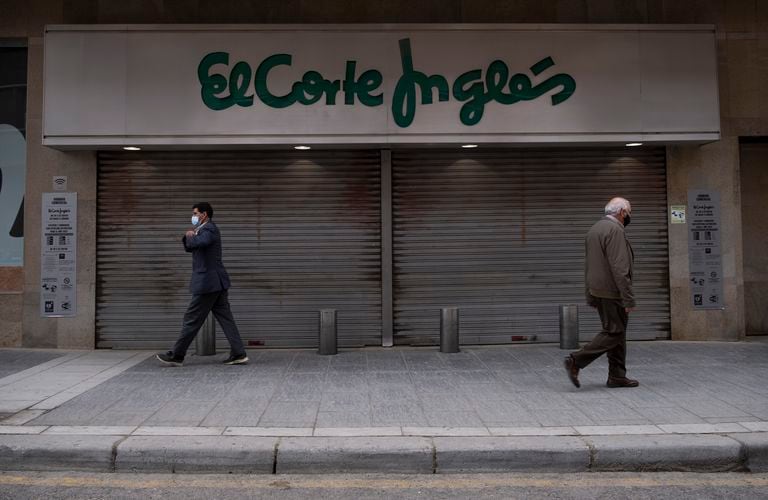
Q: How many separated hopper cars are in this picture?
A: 0